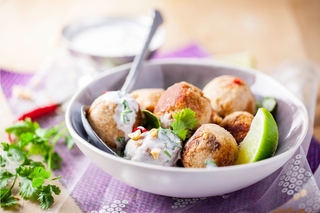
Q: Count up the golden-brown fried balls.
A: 7